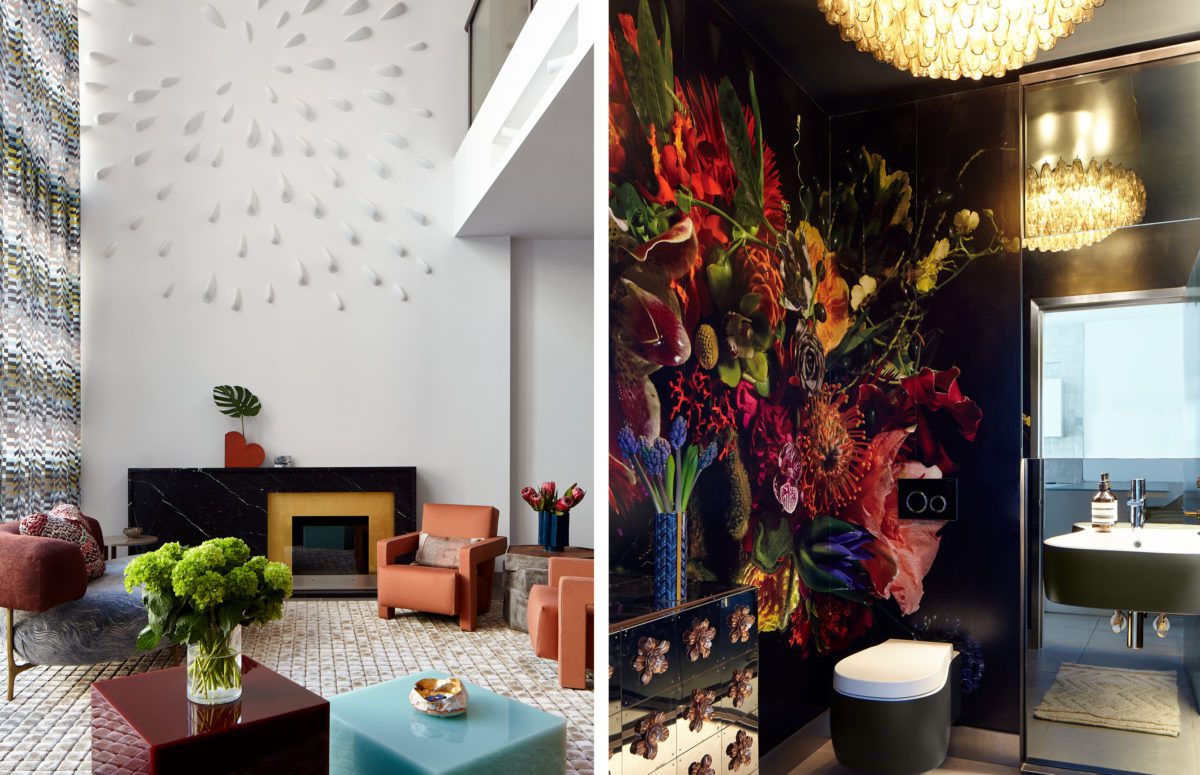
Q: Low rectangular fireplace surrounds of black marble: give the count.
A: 1